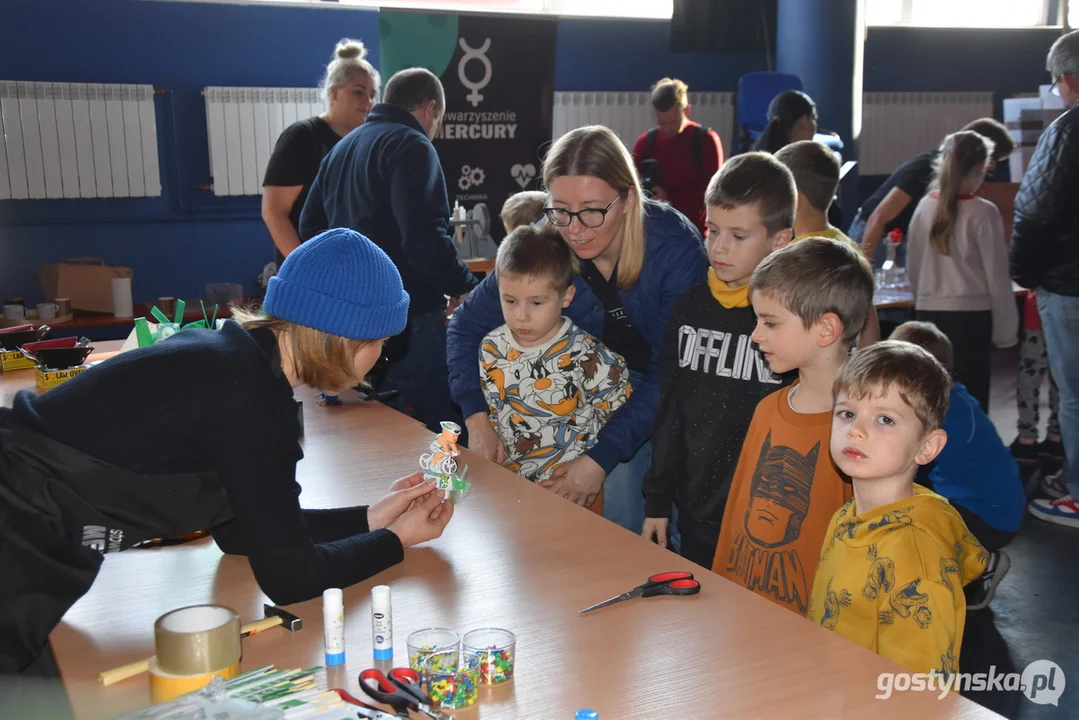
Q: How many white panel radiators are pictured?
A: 4